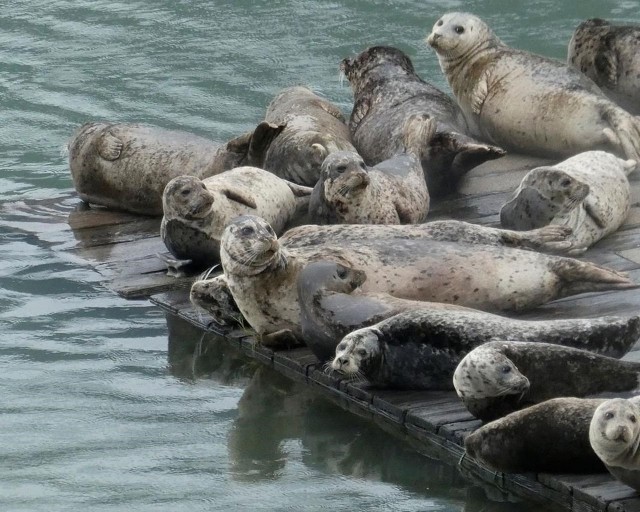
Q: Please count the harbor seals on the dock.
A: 15